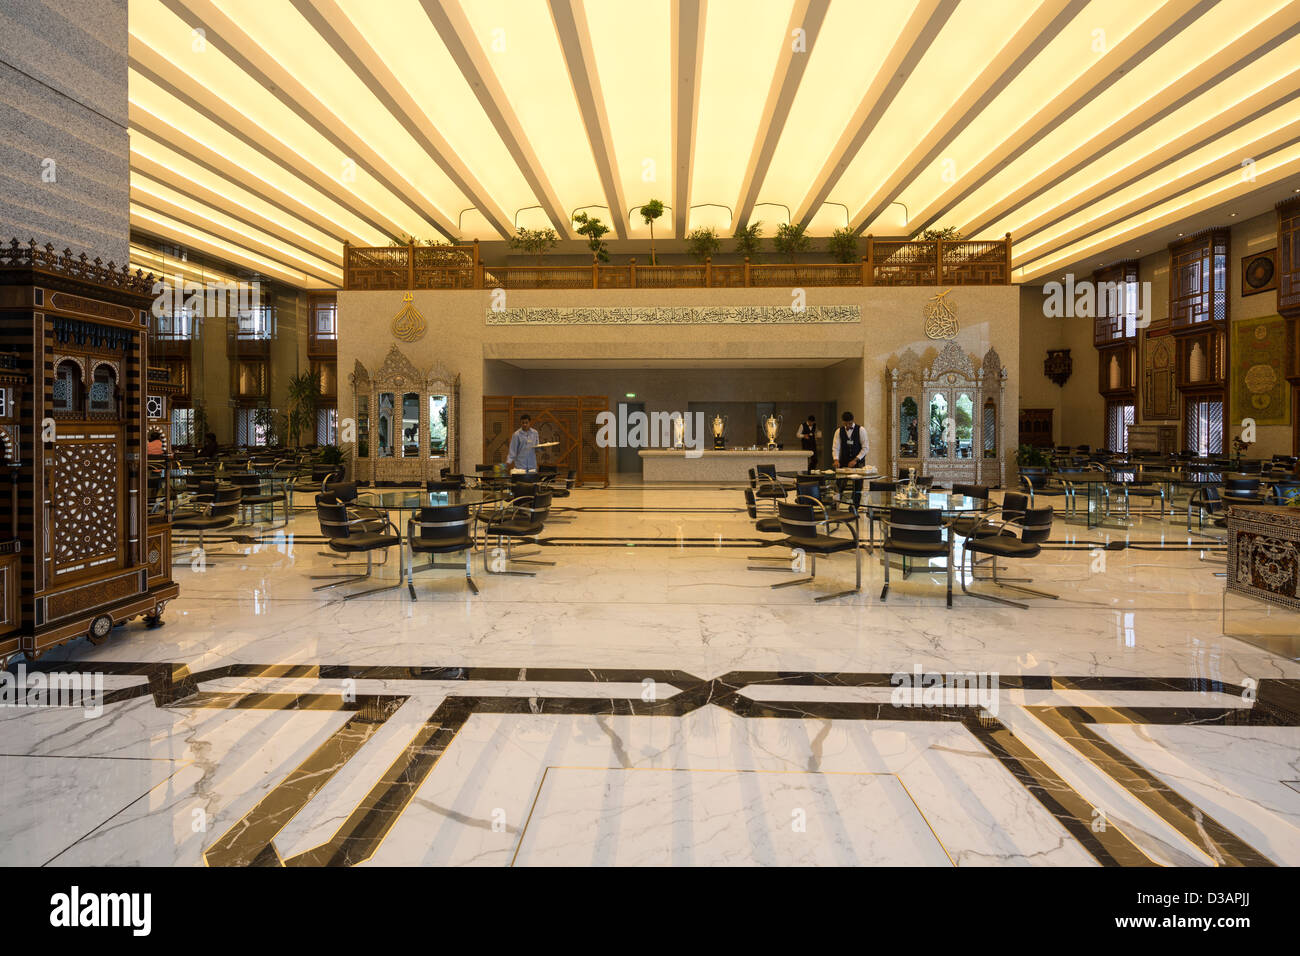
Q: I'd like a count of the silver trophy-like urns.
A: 3